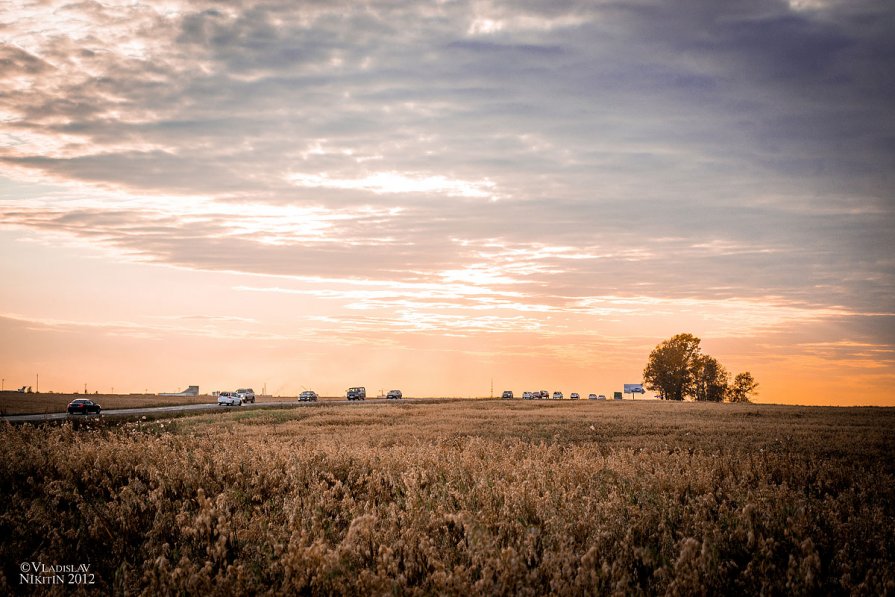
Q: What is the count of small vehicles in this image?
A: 14